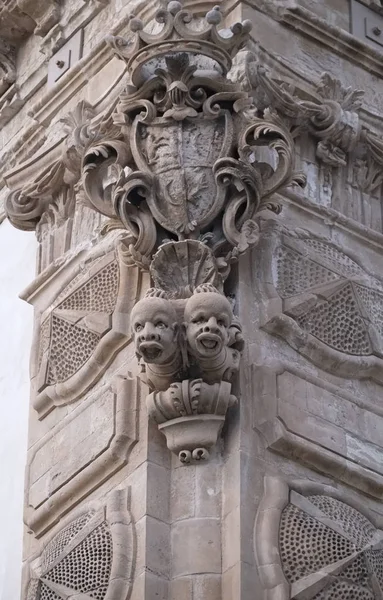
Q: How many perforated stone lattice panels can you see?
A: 4